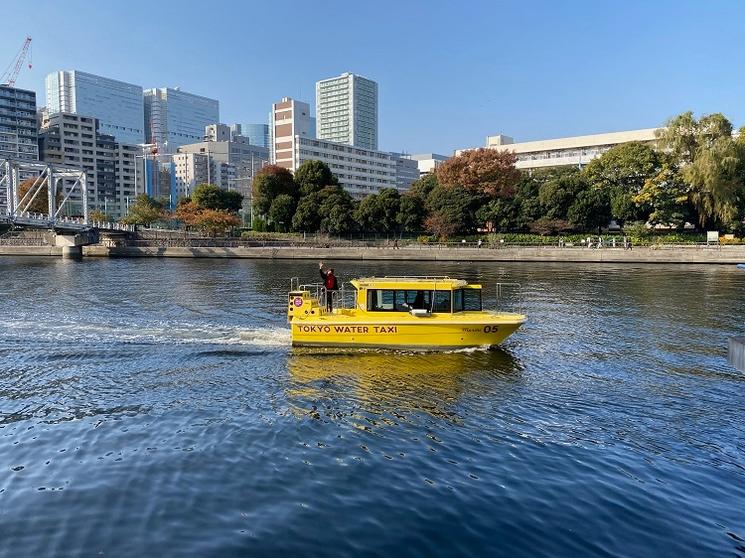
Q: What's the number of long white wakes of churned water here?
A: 1